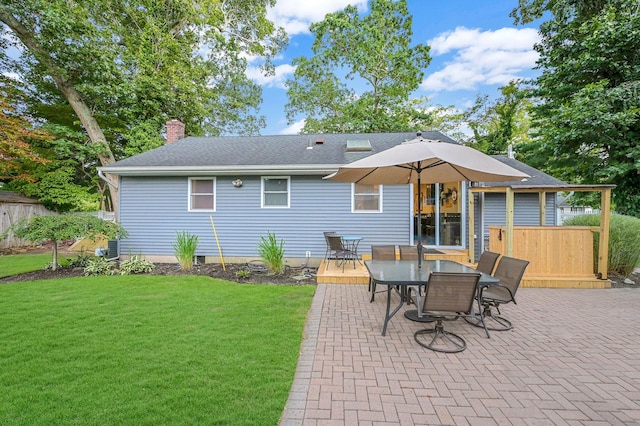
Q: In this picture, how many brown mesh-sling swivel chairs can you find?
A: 2